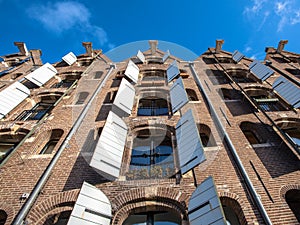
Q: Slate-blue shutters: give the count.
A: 8